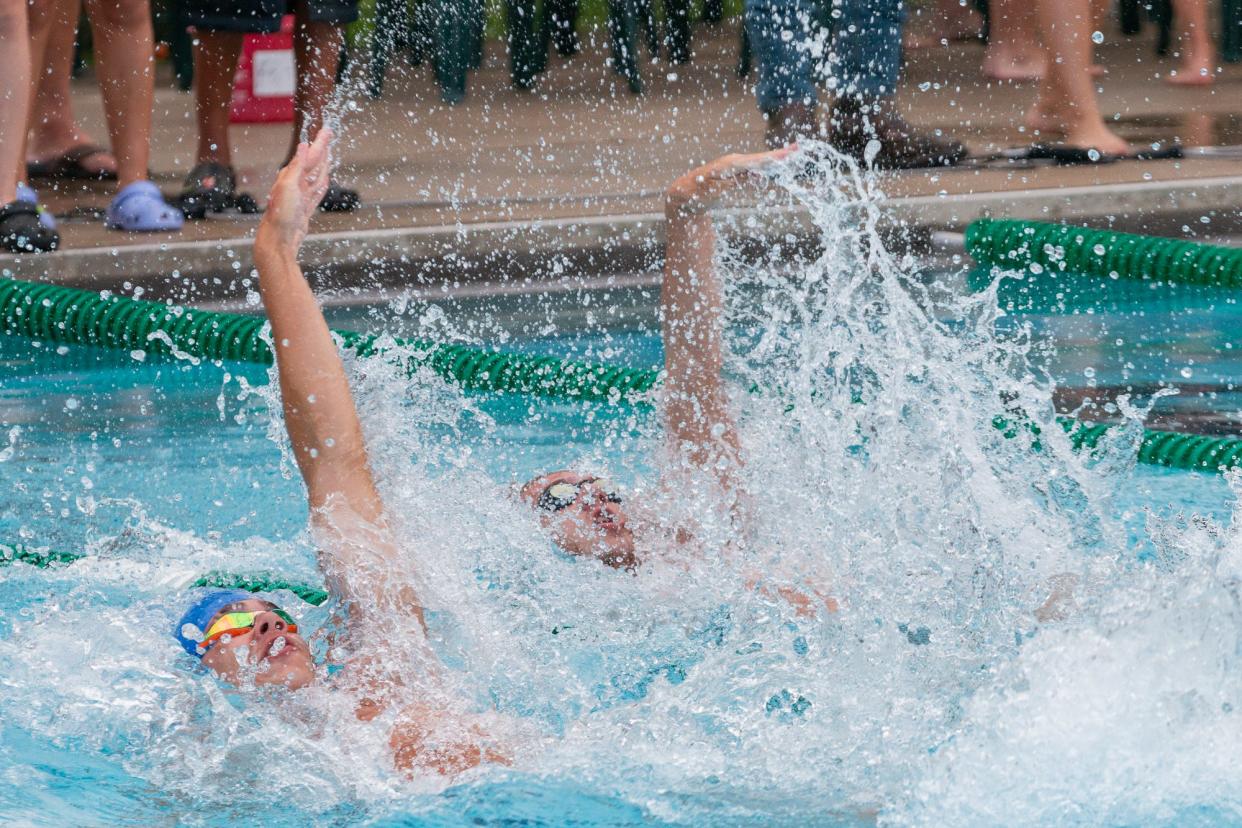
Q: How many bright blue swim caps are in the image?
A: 1